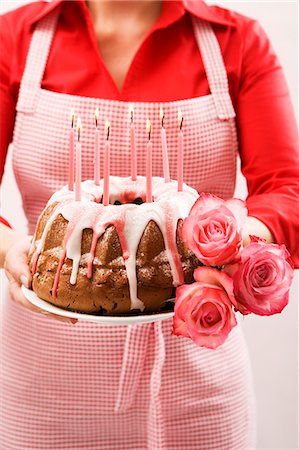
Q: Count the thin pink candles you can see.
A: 8